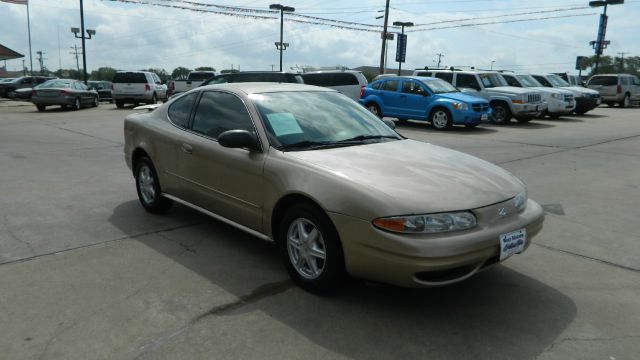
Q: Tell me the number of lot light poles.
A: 4